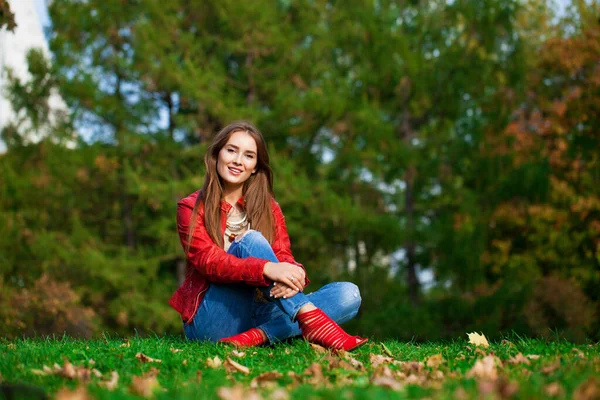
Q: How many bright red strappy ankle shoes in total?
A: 2